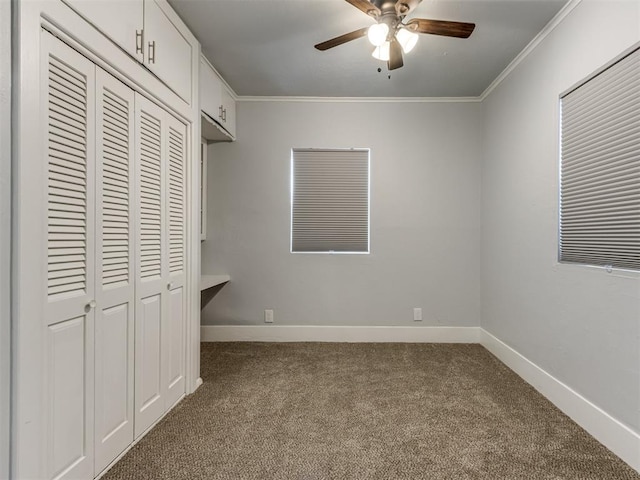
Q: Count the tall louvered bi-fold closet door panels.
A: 4